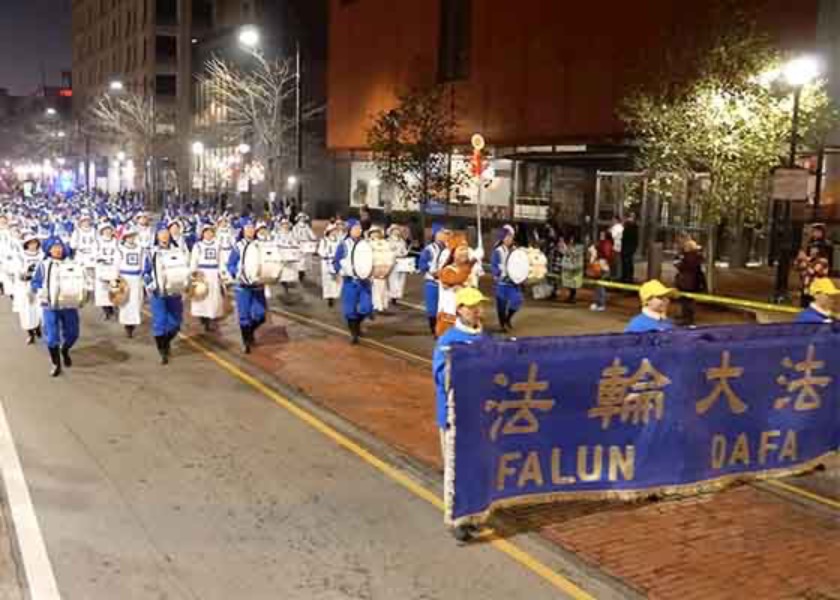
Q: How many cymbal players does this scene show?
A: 2